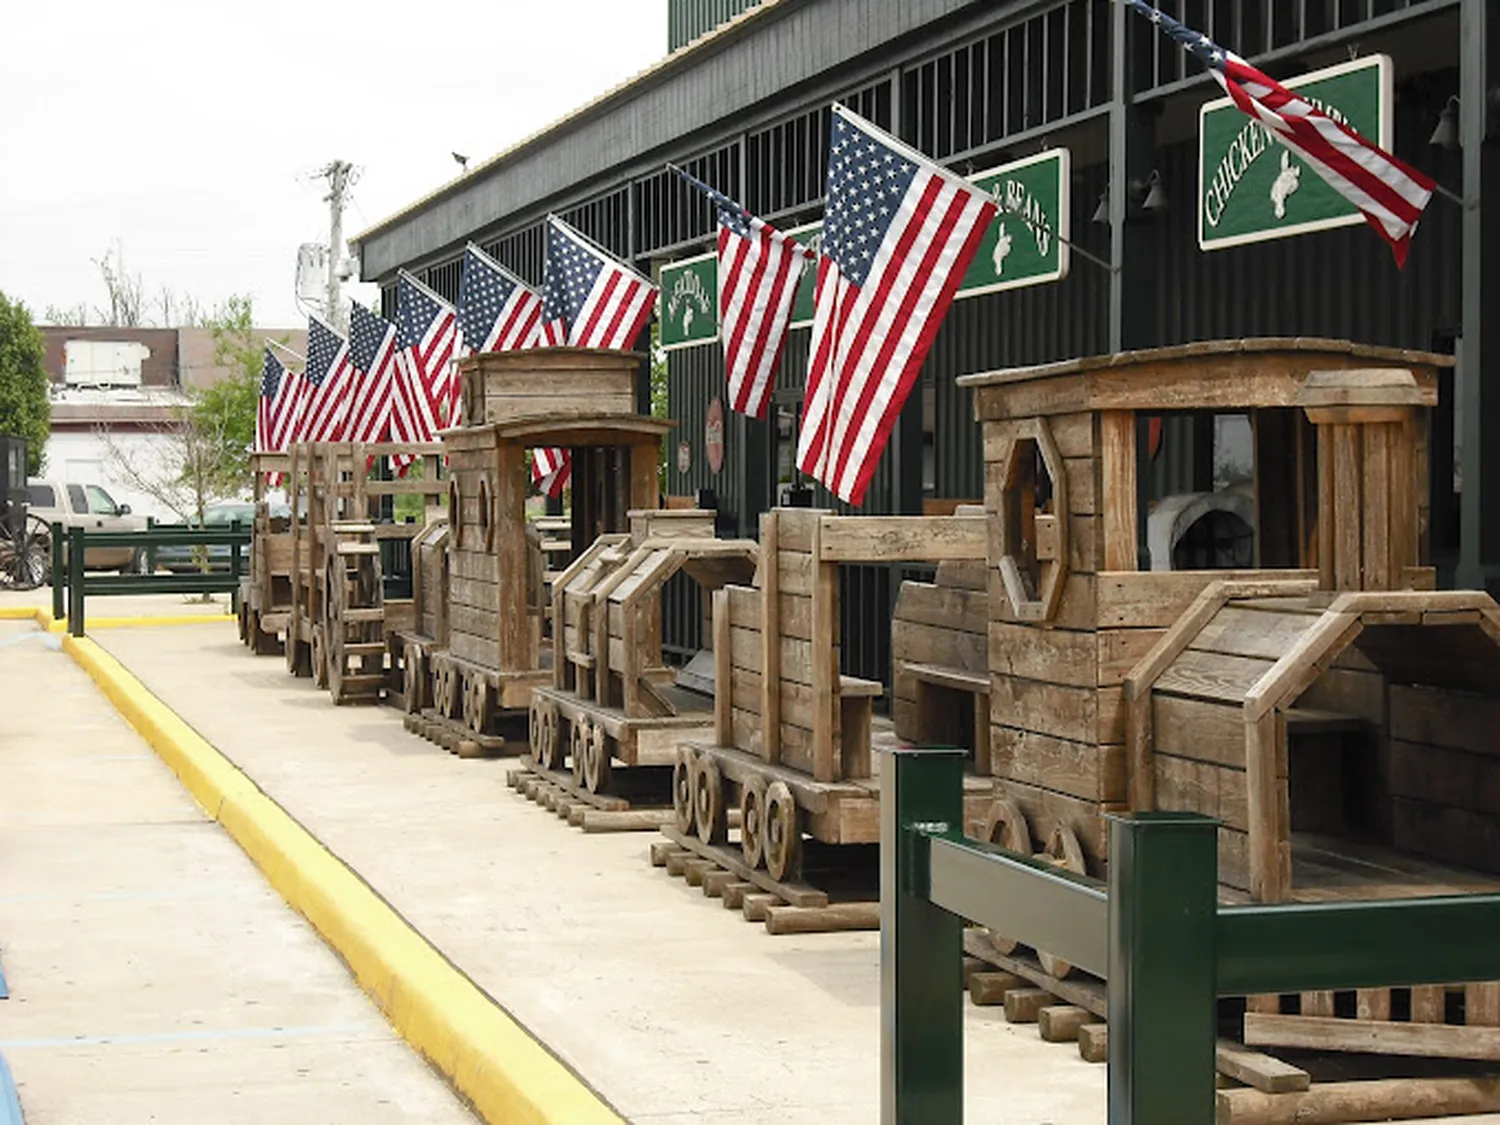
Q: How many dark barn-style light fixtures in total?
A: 3